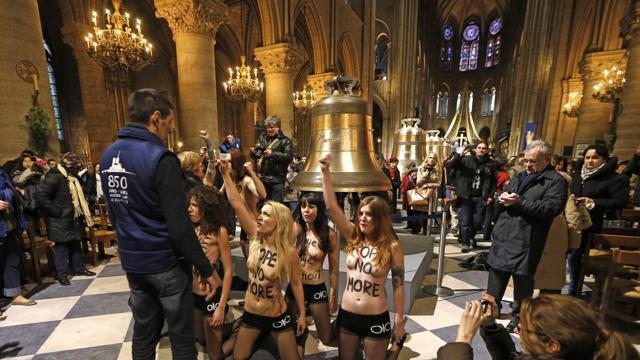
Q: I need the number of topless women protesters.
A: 5